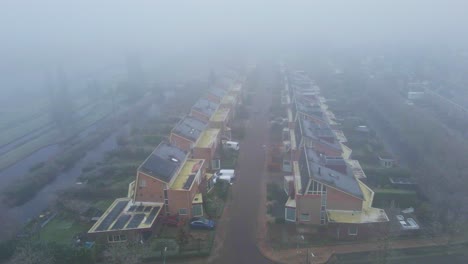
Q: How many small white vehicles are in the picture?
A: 3